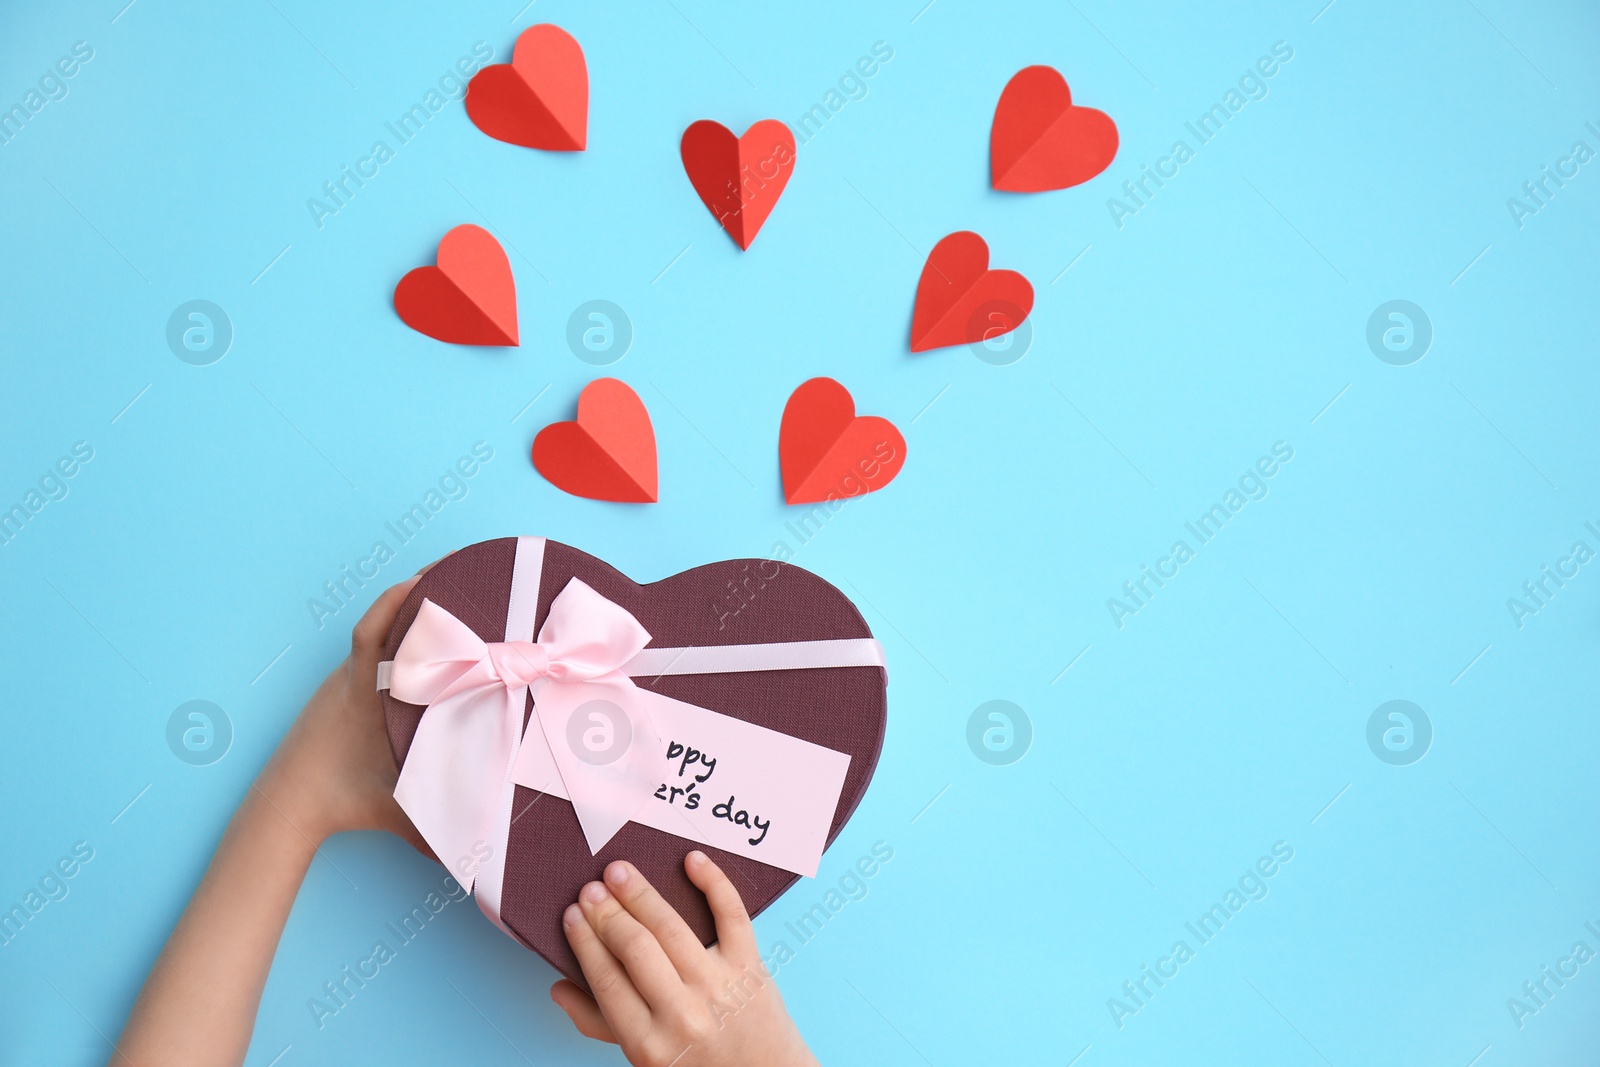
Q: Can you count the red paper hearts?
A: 7